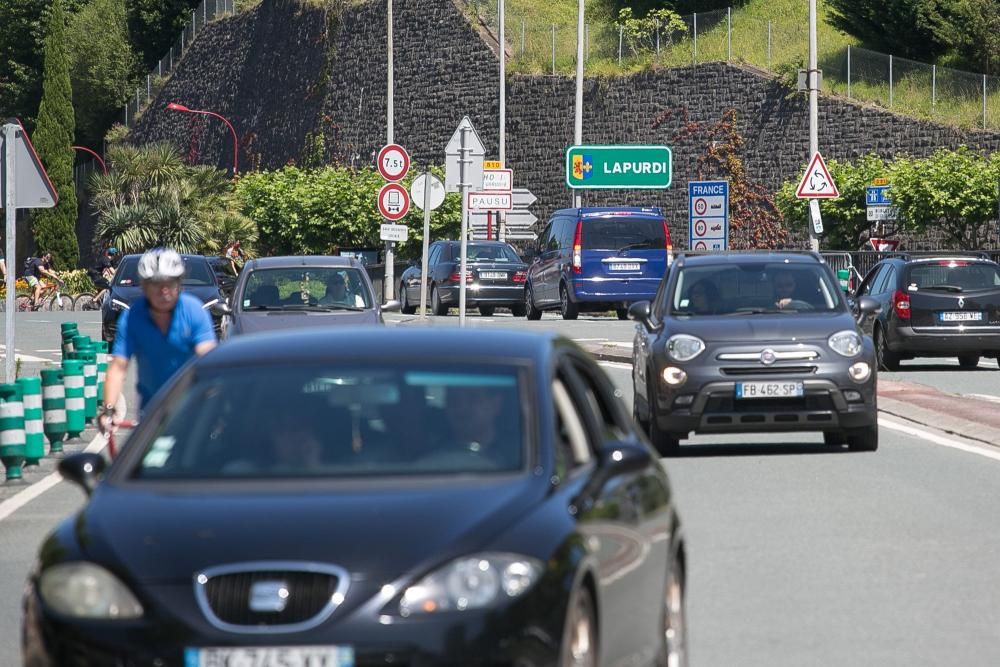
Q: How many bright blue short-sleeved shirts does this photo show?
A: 1